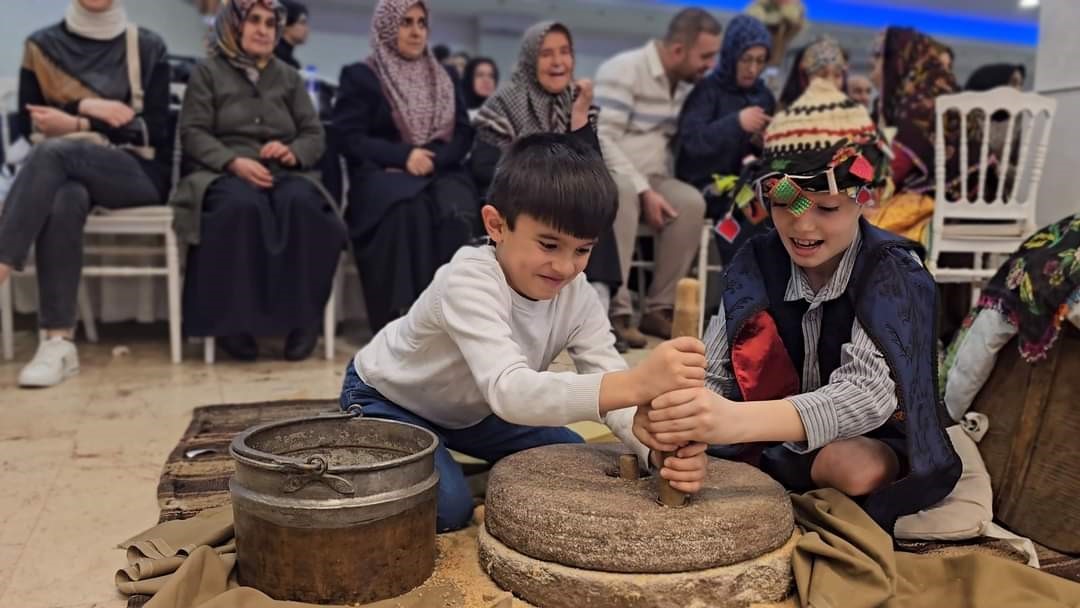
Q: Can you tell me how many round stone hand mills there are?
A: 1